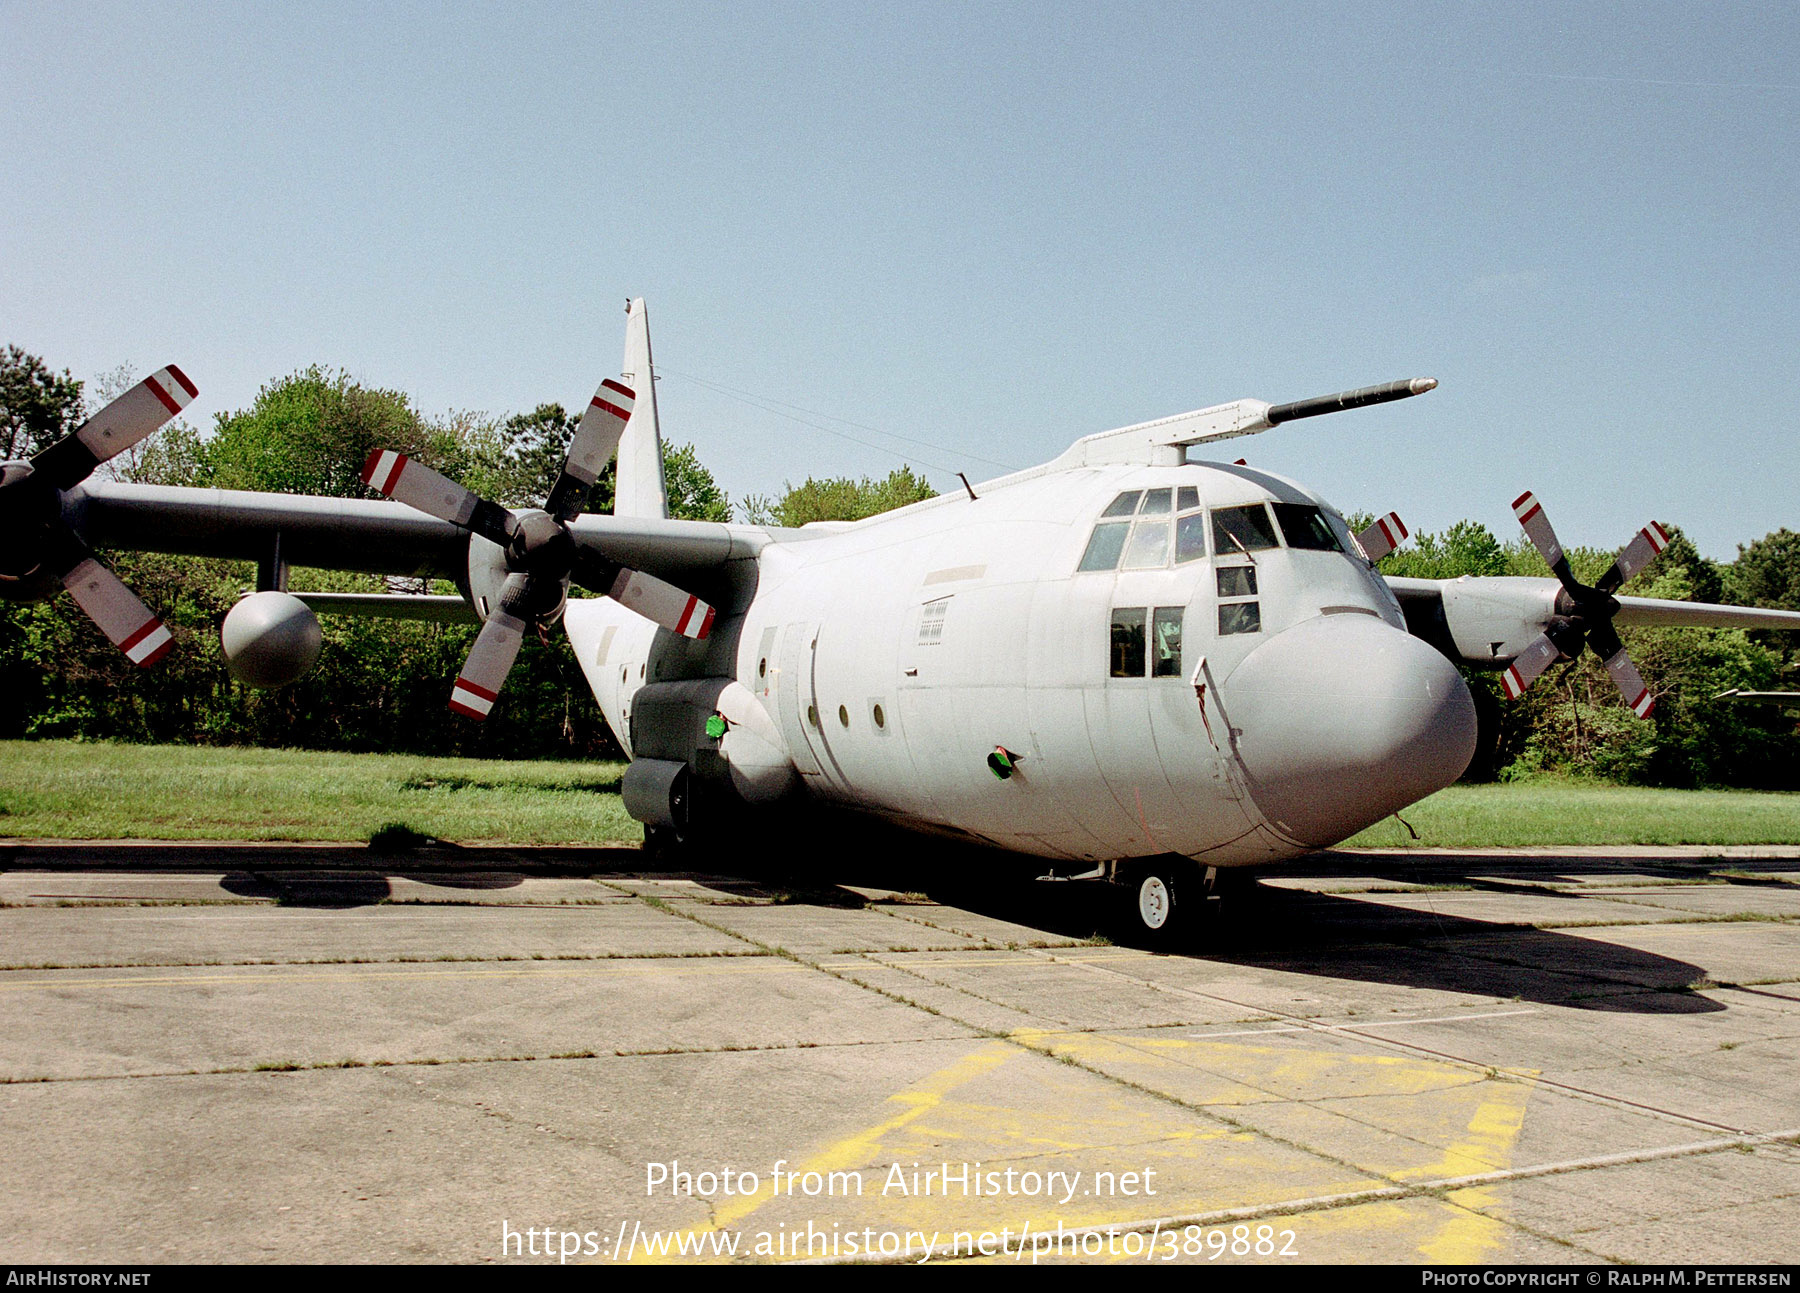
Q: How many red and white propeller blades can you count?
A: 11